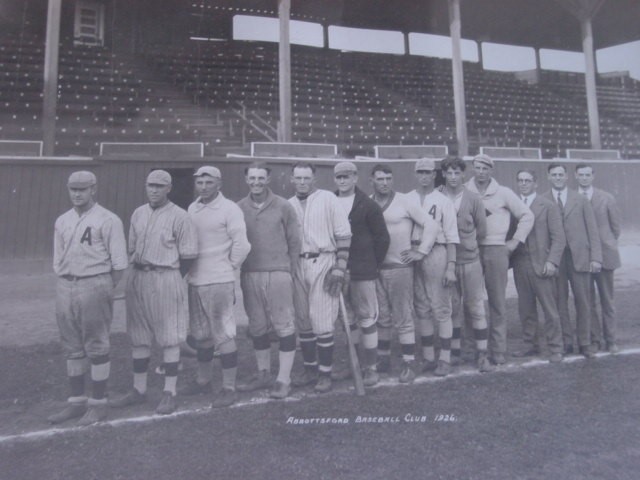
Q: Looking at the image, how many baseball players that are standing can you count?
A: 10